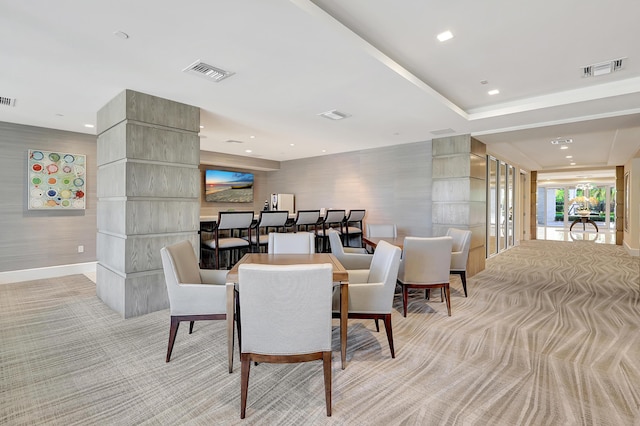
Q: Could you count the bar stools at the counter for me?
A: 5